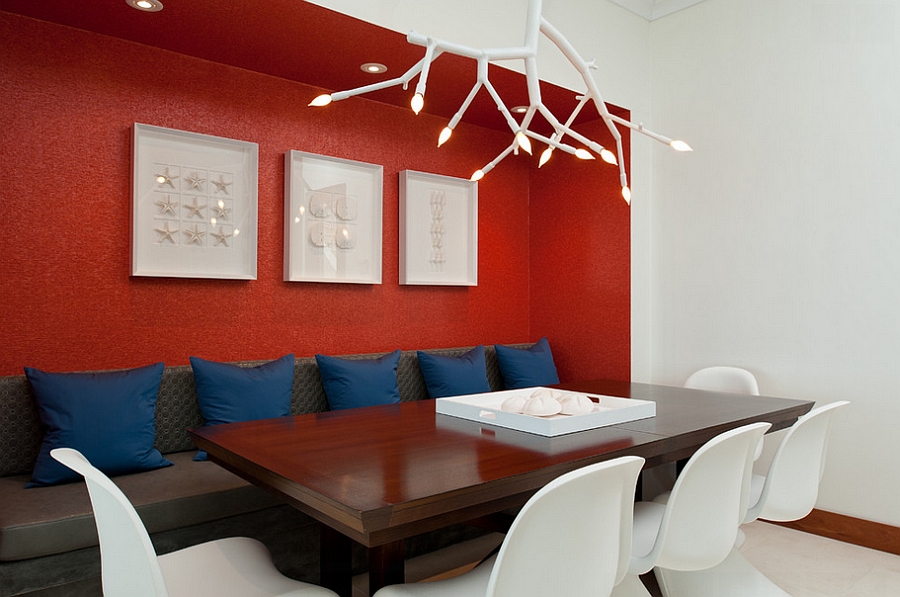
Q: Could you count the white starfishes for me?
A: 9